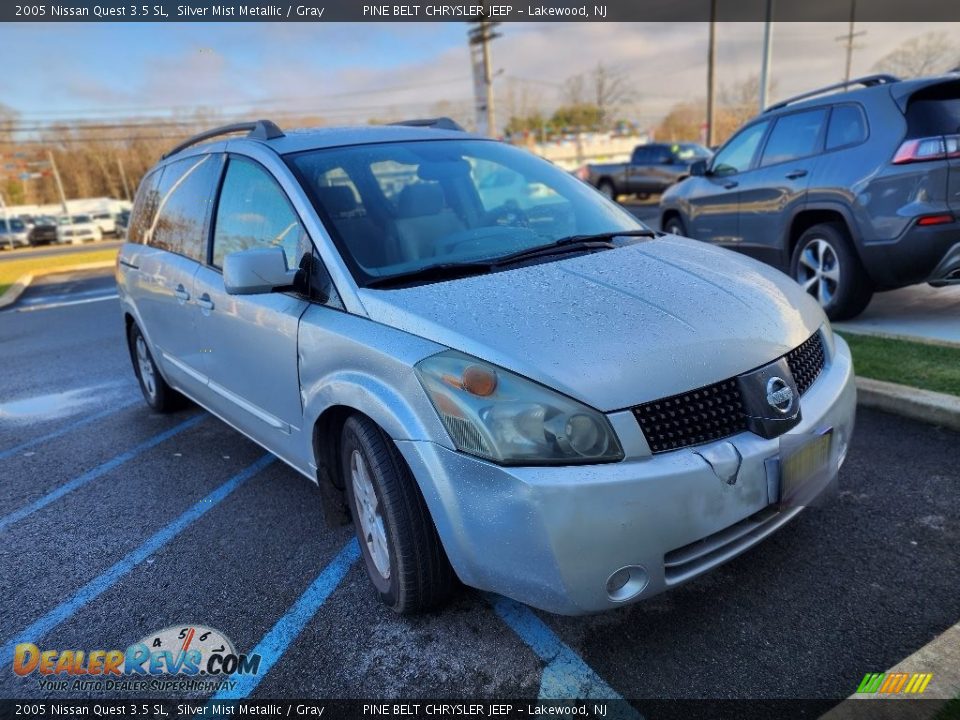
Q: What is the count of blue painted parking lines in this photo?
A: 5